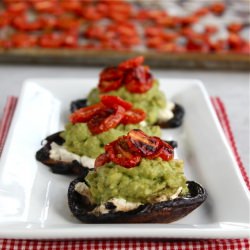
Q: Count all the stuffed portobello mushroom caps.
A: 3